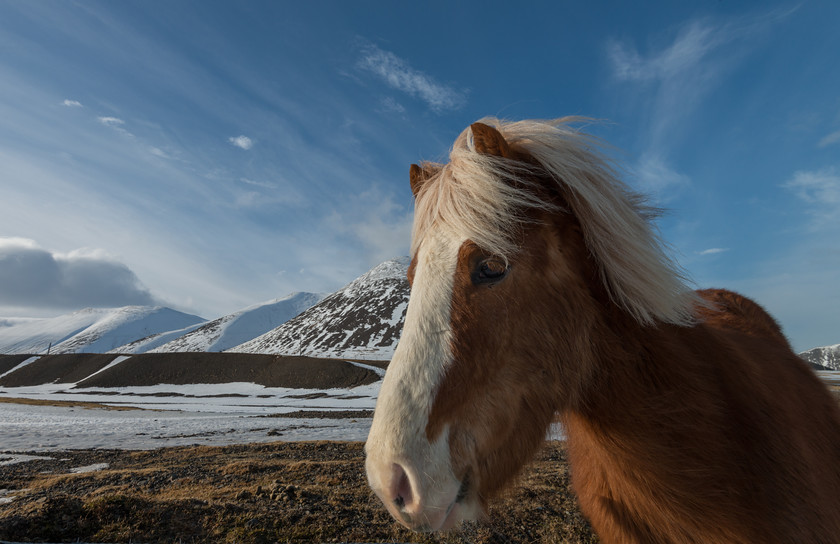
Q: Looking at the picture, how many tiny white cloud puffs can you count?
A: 3